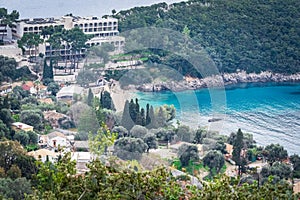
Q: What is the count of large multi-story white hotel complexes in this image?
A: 1